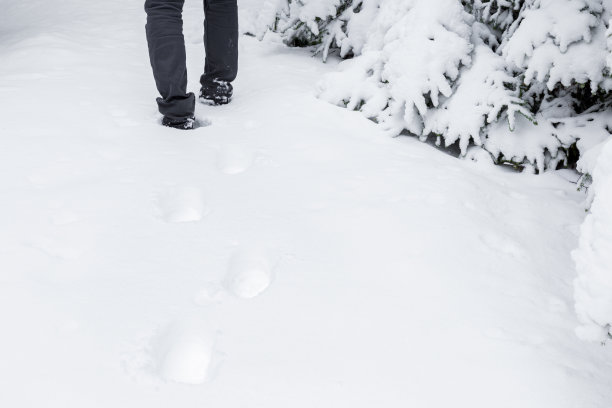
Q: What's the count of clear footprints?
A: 4